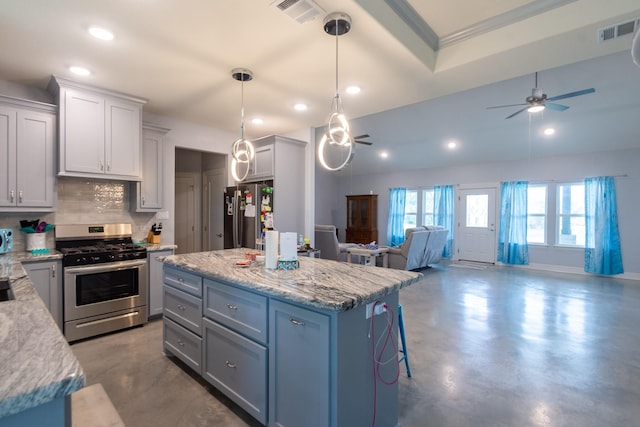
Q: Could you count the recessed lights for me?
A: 8